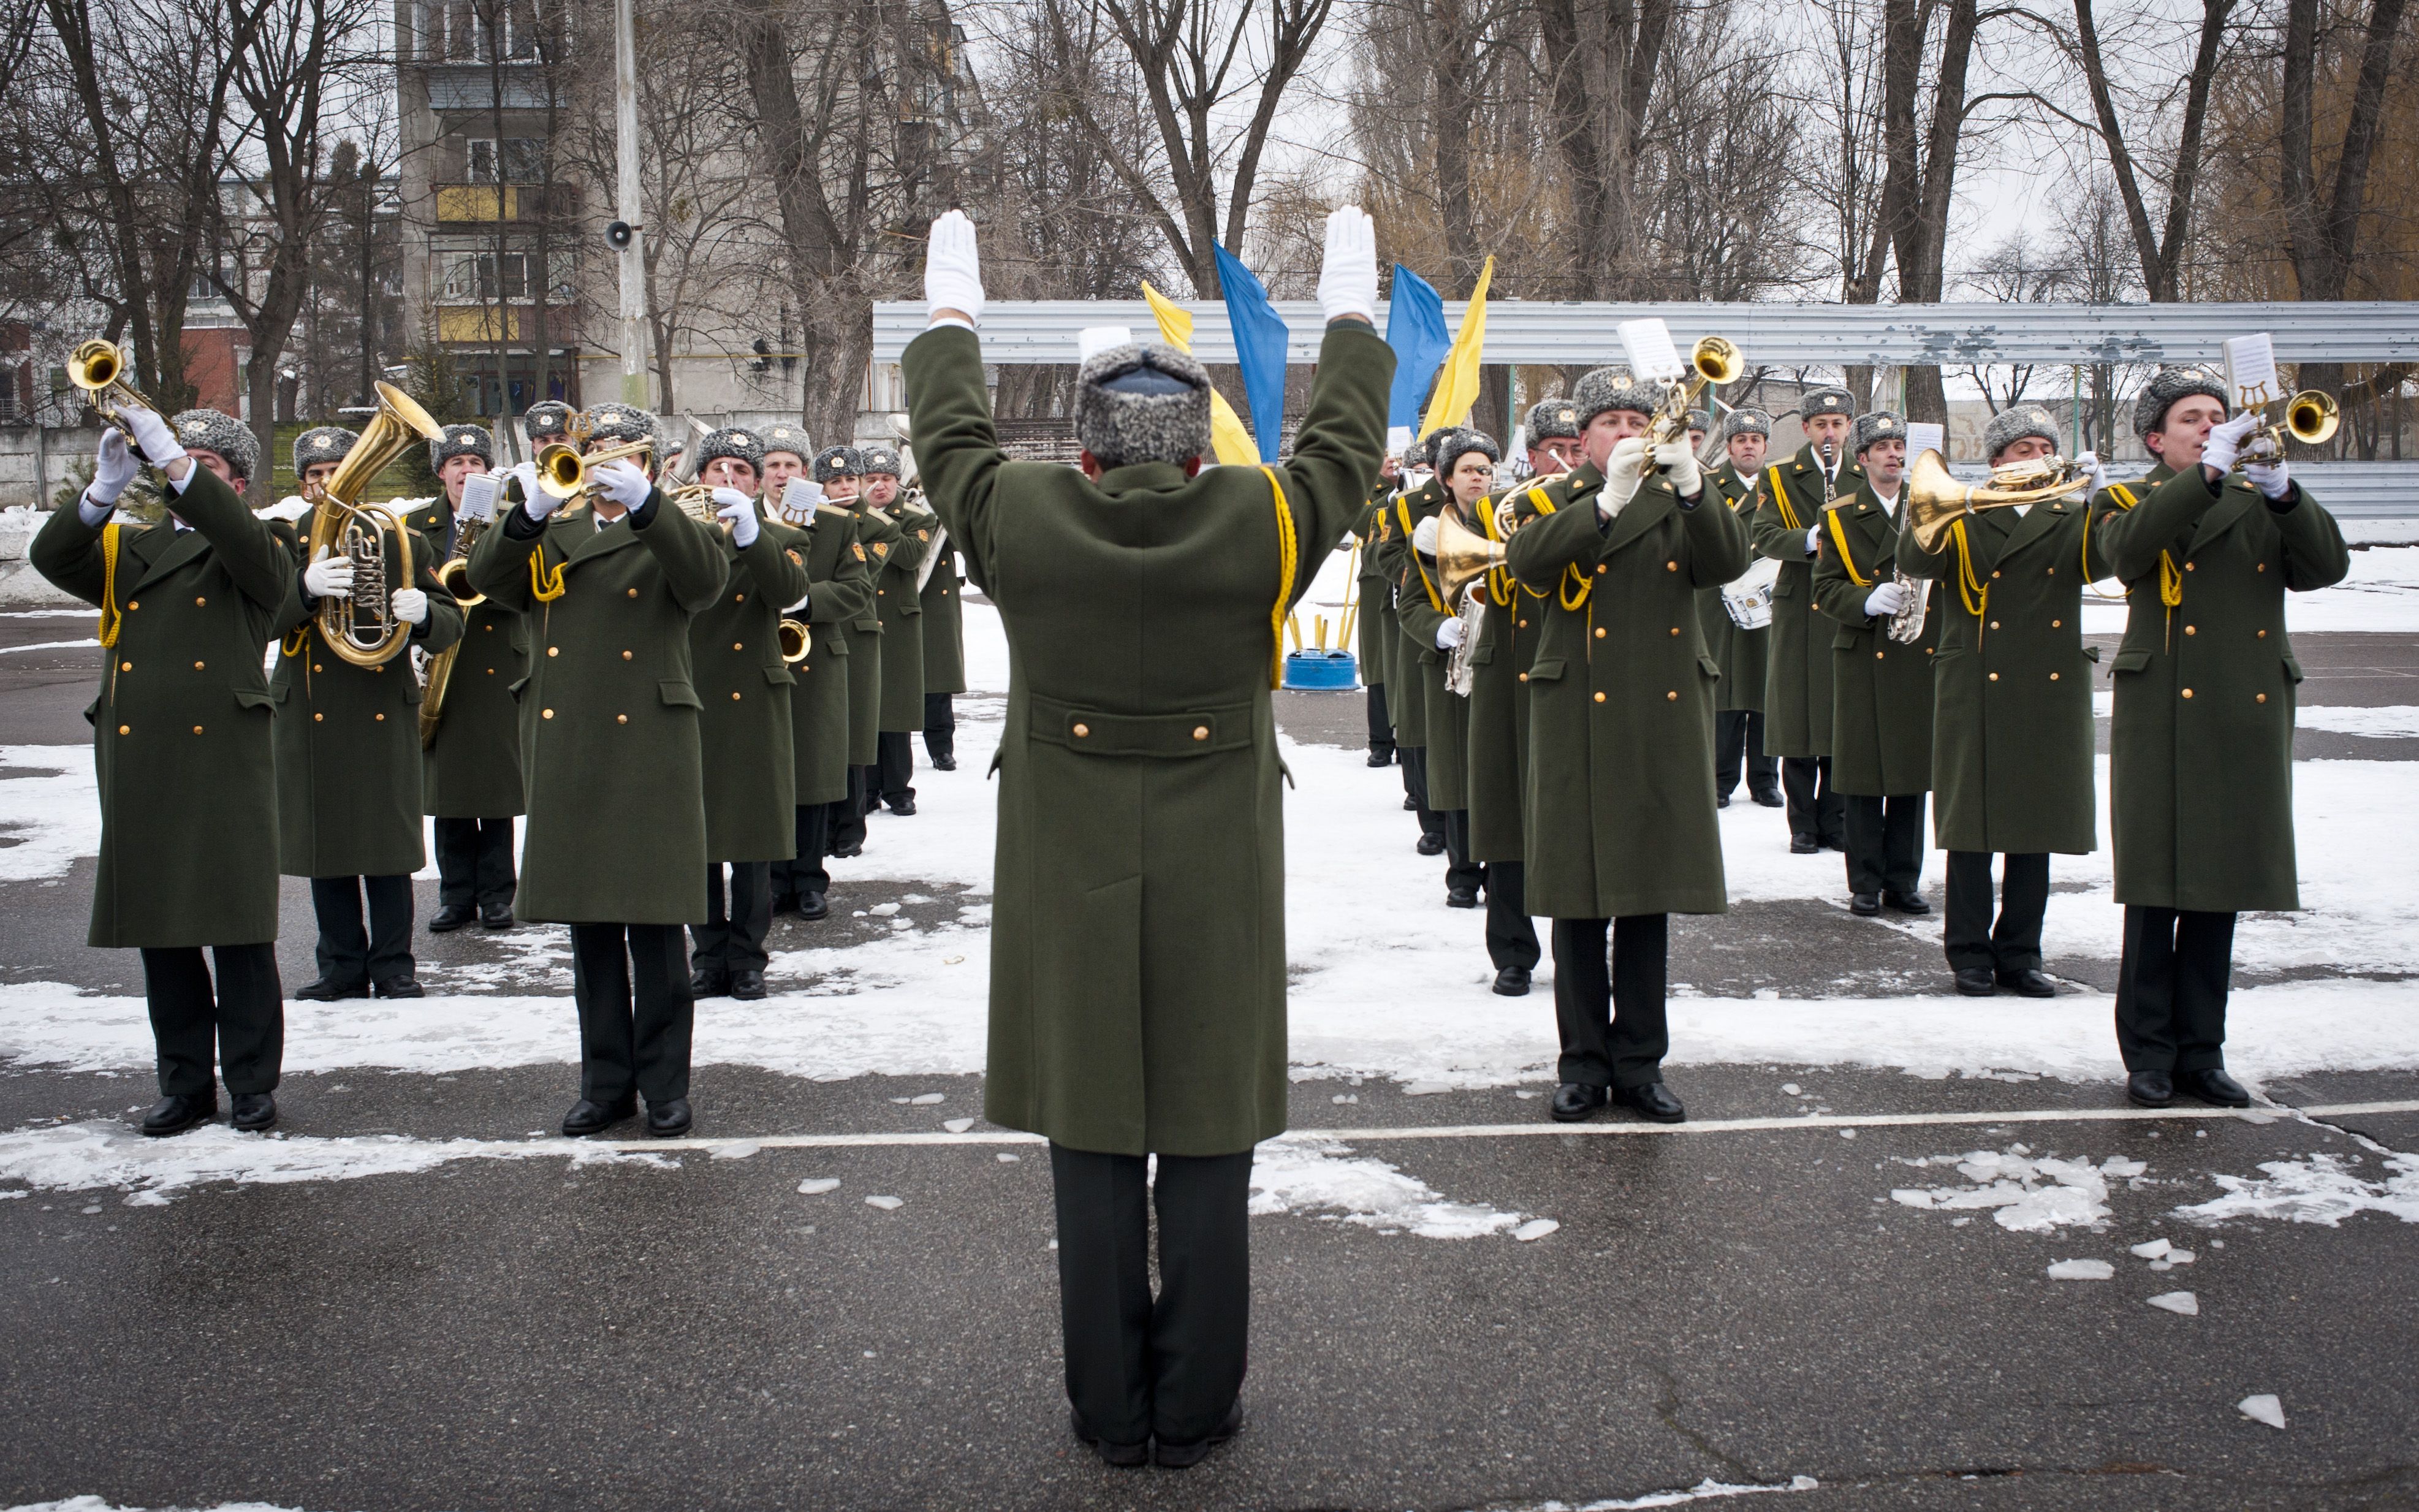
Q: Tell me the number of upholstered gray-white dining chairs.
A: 0